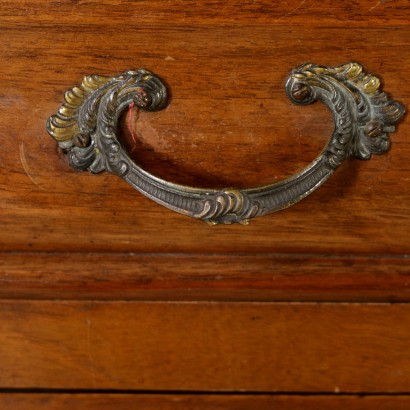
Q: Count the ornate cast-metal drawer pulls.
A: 1